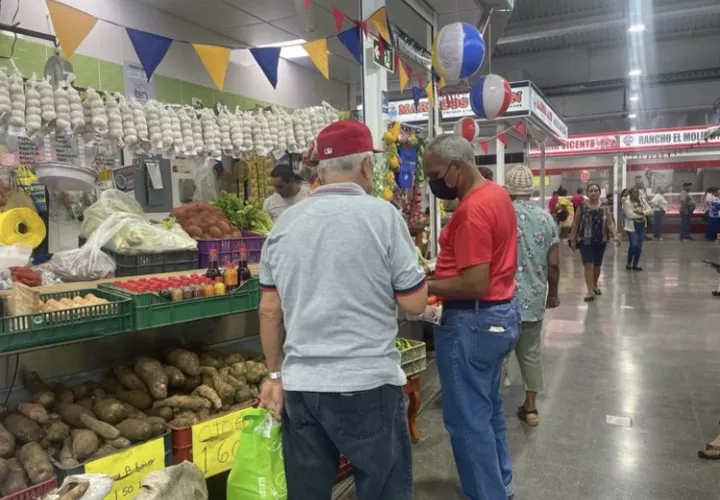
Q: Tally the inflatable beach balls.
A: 3